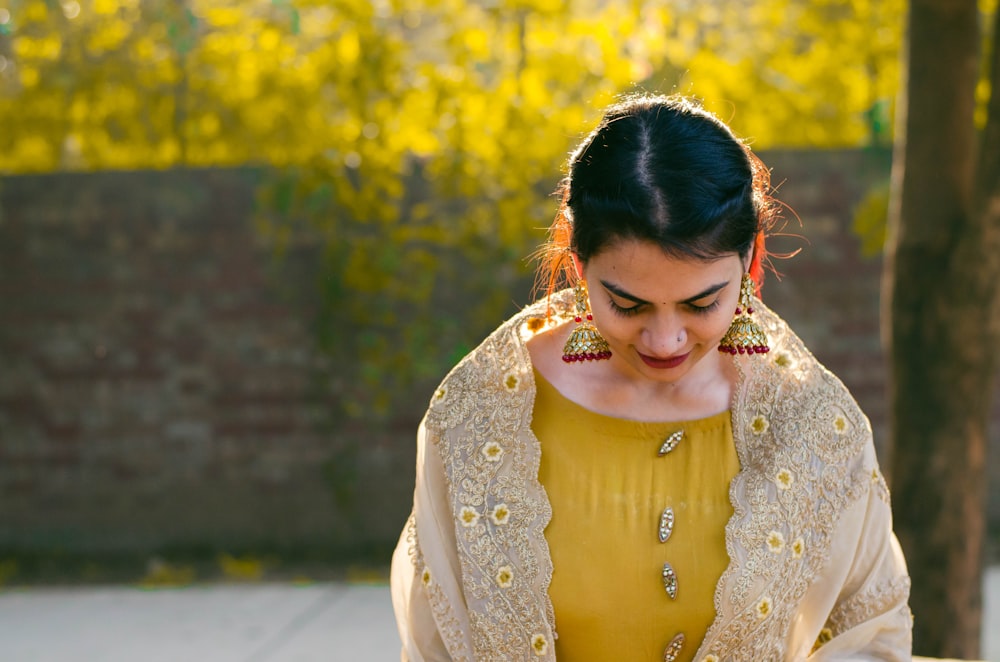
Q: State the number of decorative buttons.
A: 4